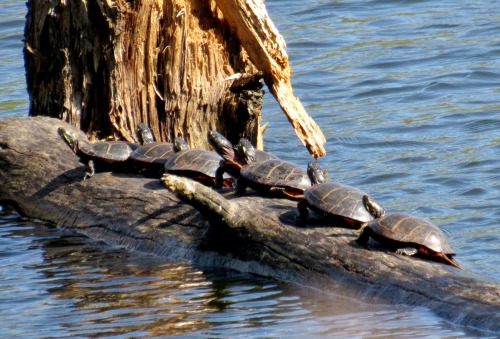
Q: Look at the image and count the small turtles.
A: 7